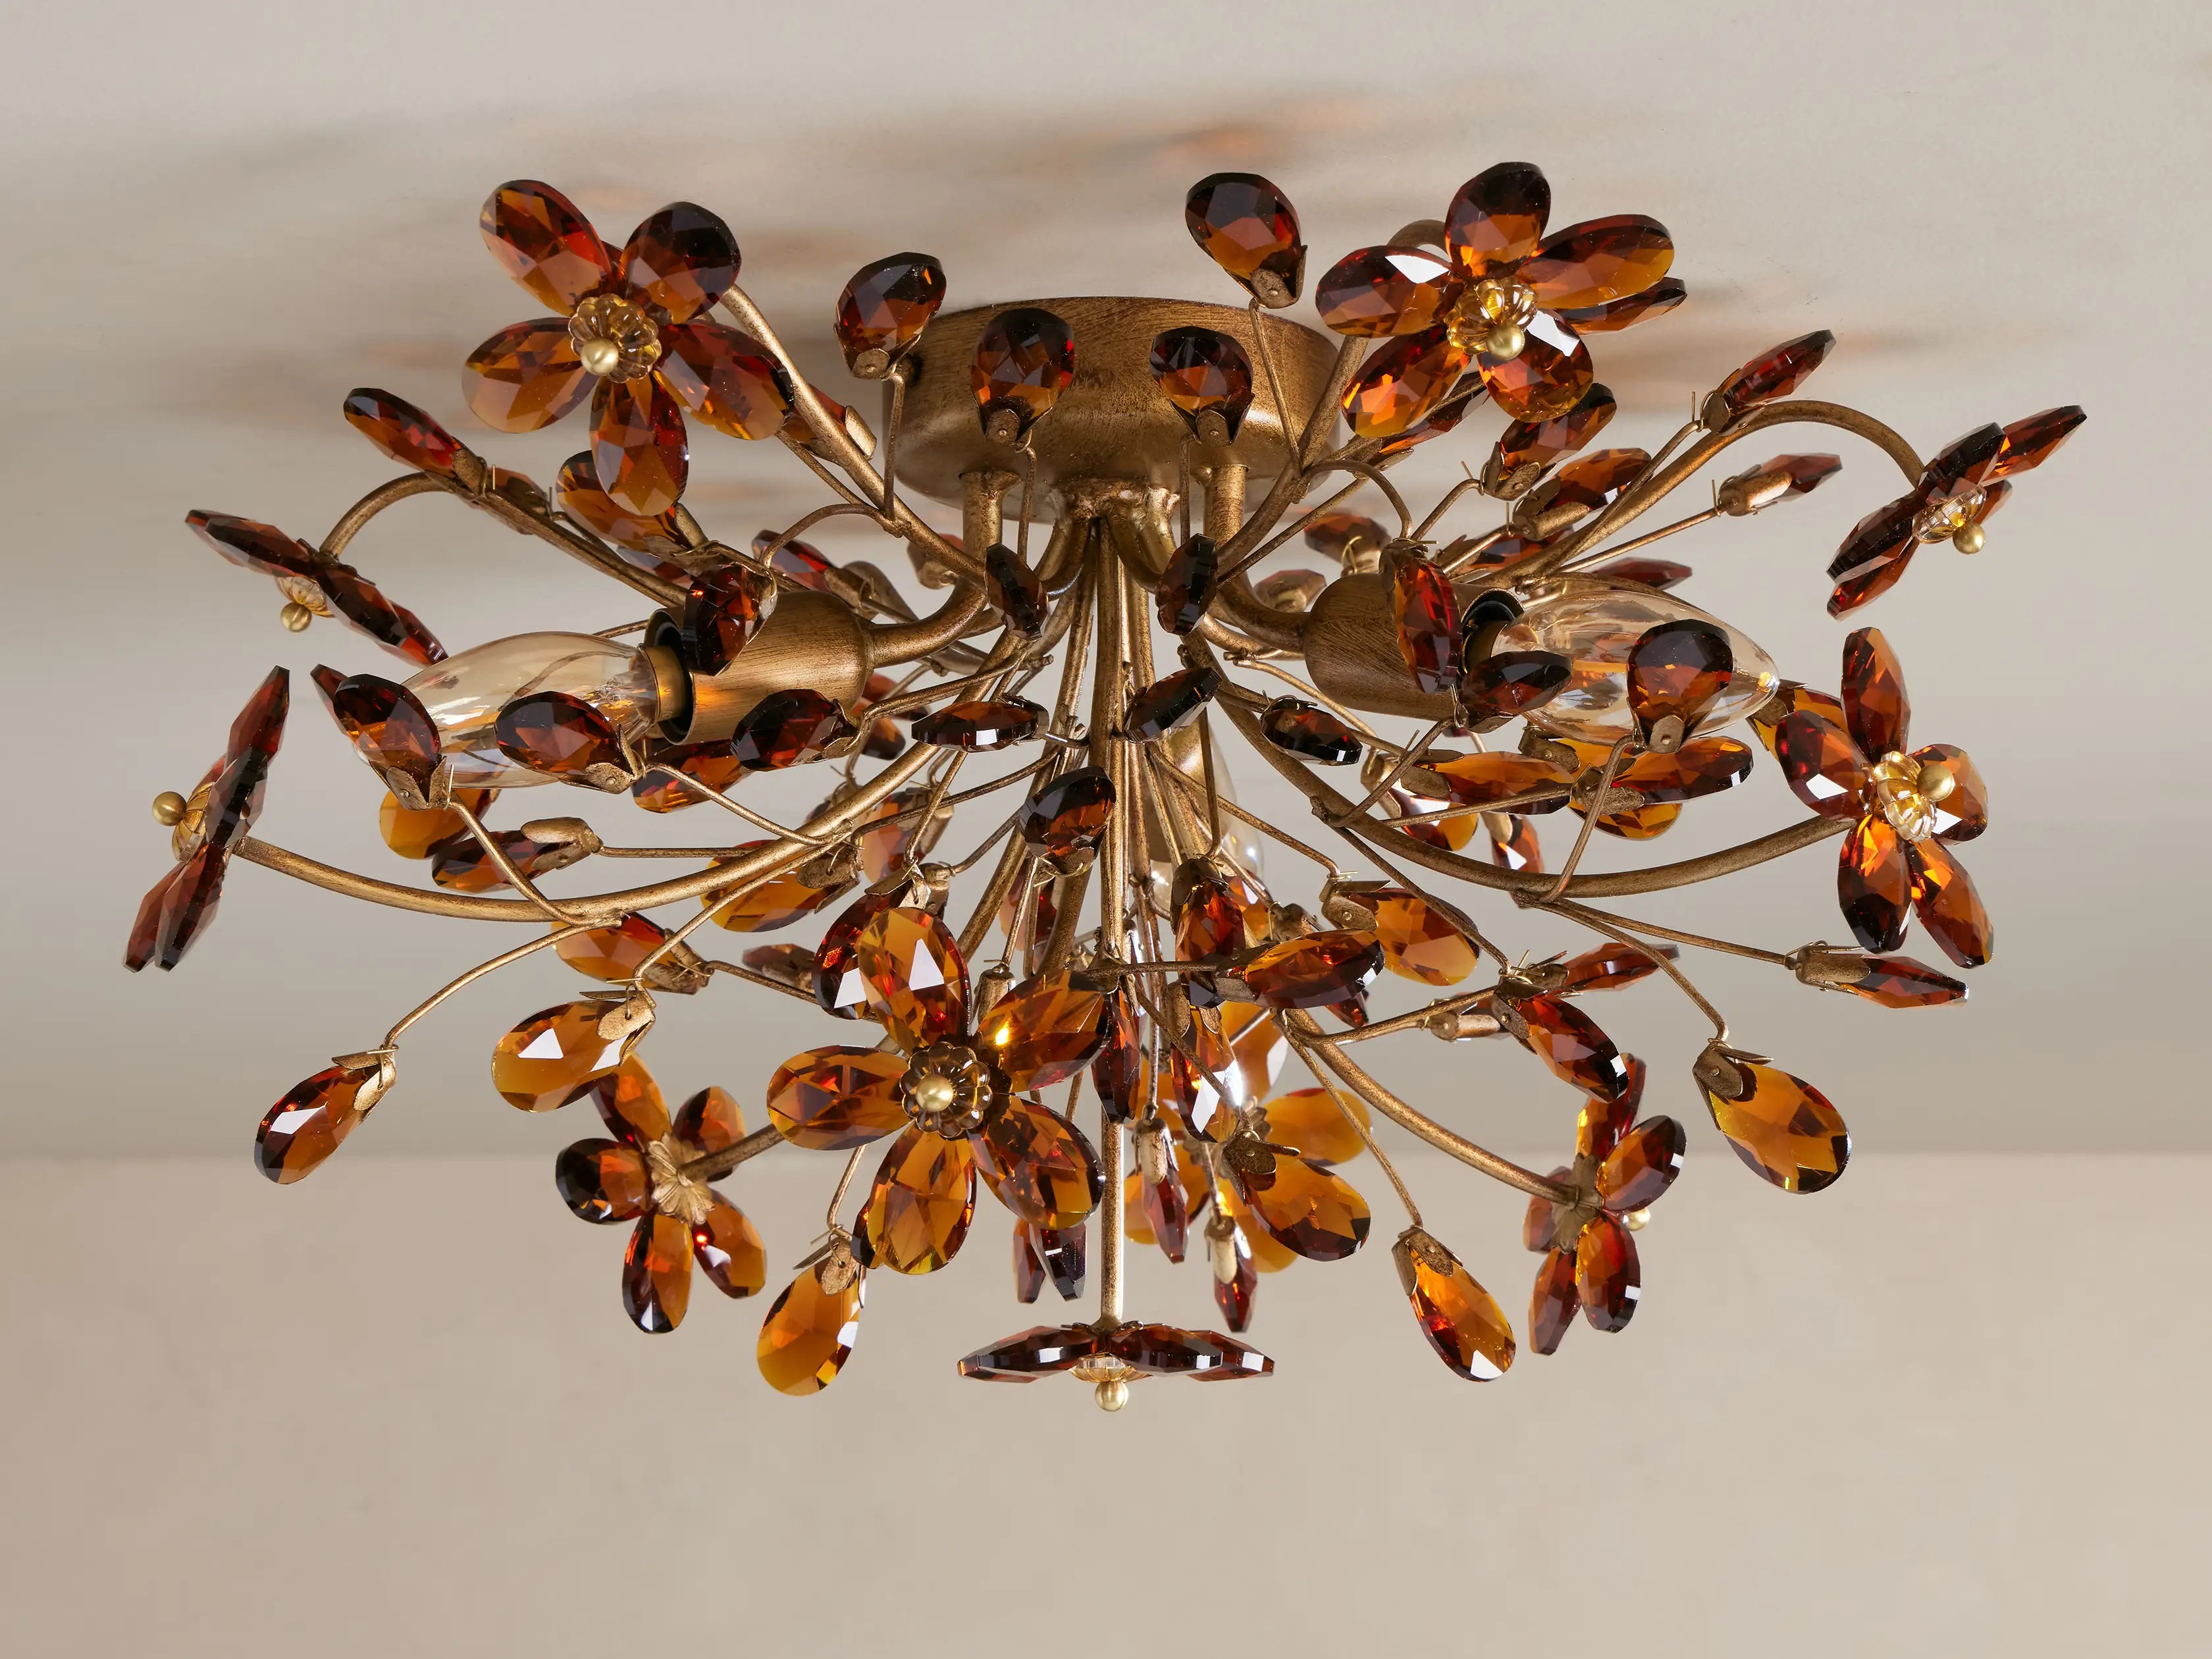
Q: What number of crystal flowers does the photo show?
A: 11